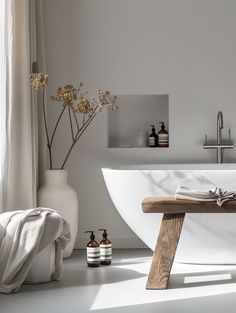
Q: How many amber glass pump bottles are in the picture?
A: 4